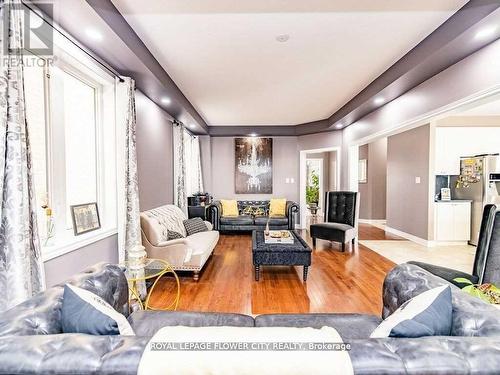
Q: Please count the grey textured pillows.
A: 2